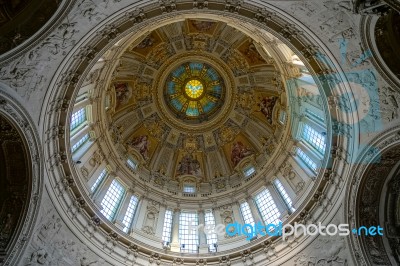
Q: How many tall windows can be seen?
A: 13